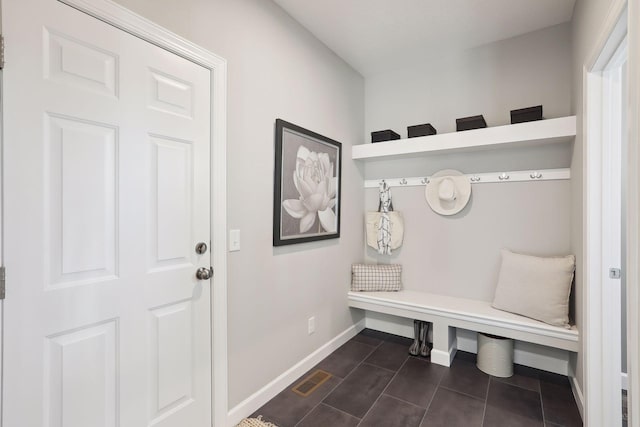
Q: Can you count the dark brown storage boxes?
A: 4